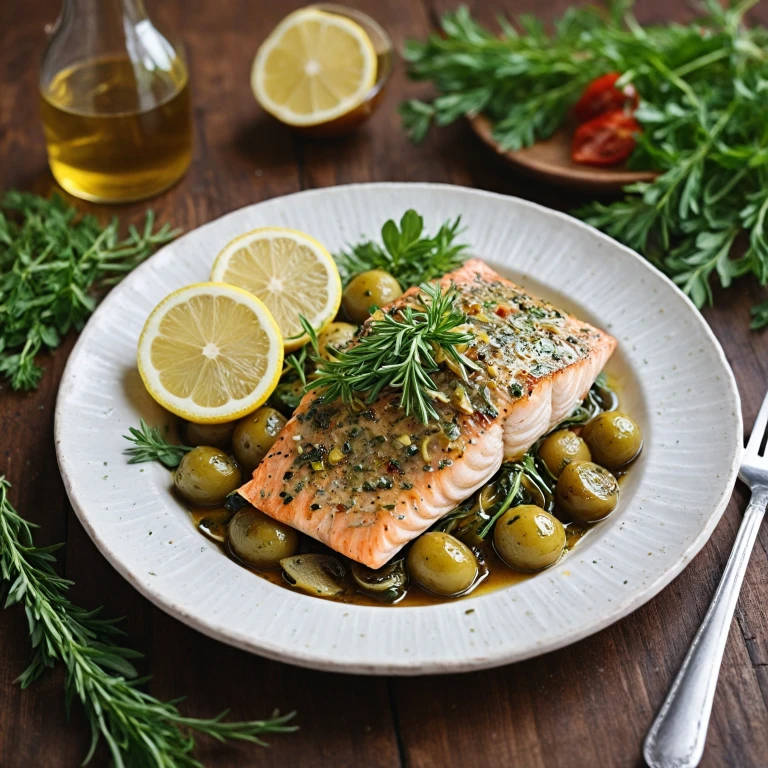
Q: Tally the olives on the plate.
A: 11